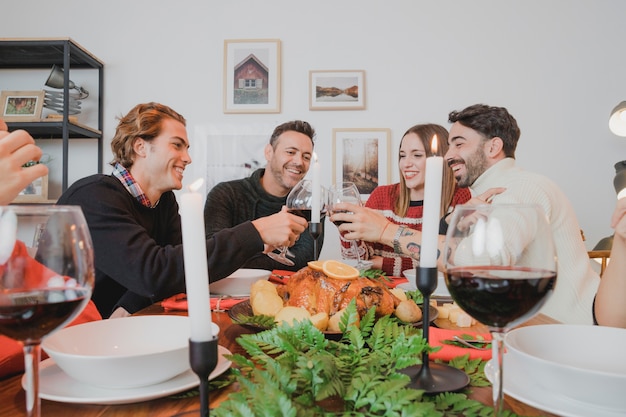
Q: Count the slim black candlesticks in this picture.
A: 3